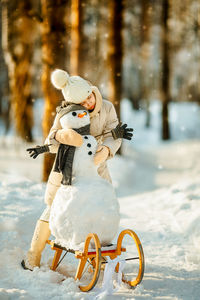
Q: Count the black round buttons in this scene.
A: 3